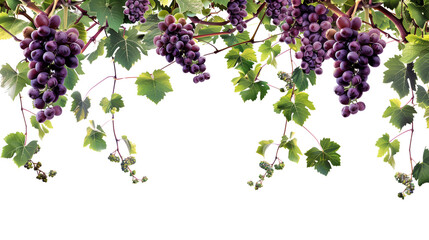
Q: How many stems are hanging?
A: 4